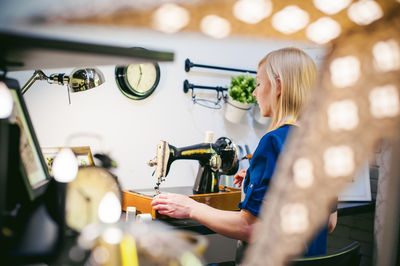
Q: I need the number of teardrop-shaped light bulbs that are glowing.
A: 3